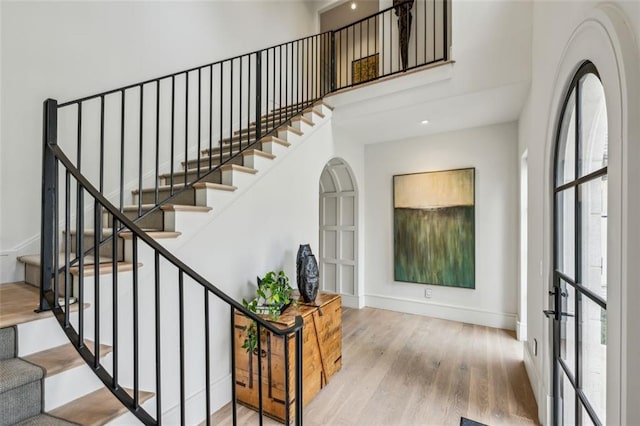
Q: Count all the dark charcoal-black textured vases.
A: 2